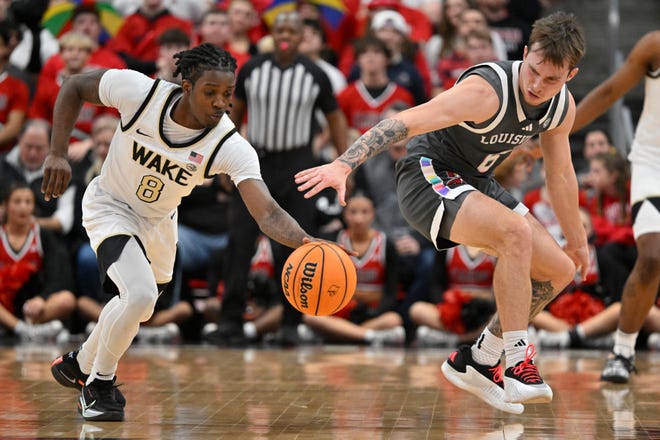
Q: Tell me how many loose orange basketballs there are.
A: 1